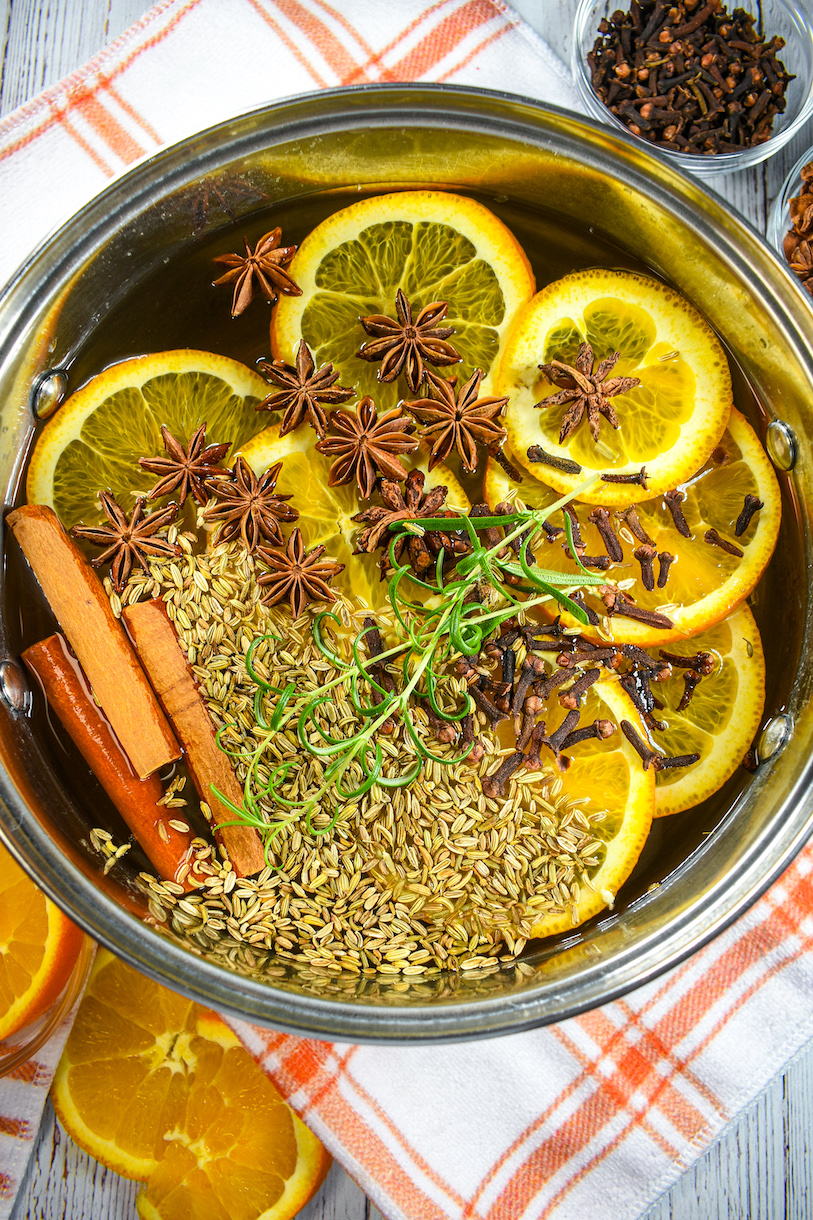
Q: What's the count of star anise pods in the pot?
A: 11